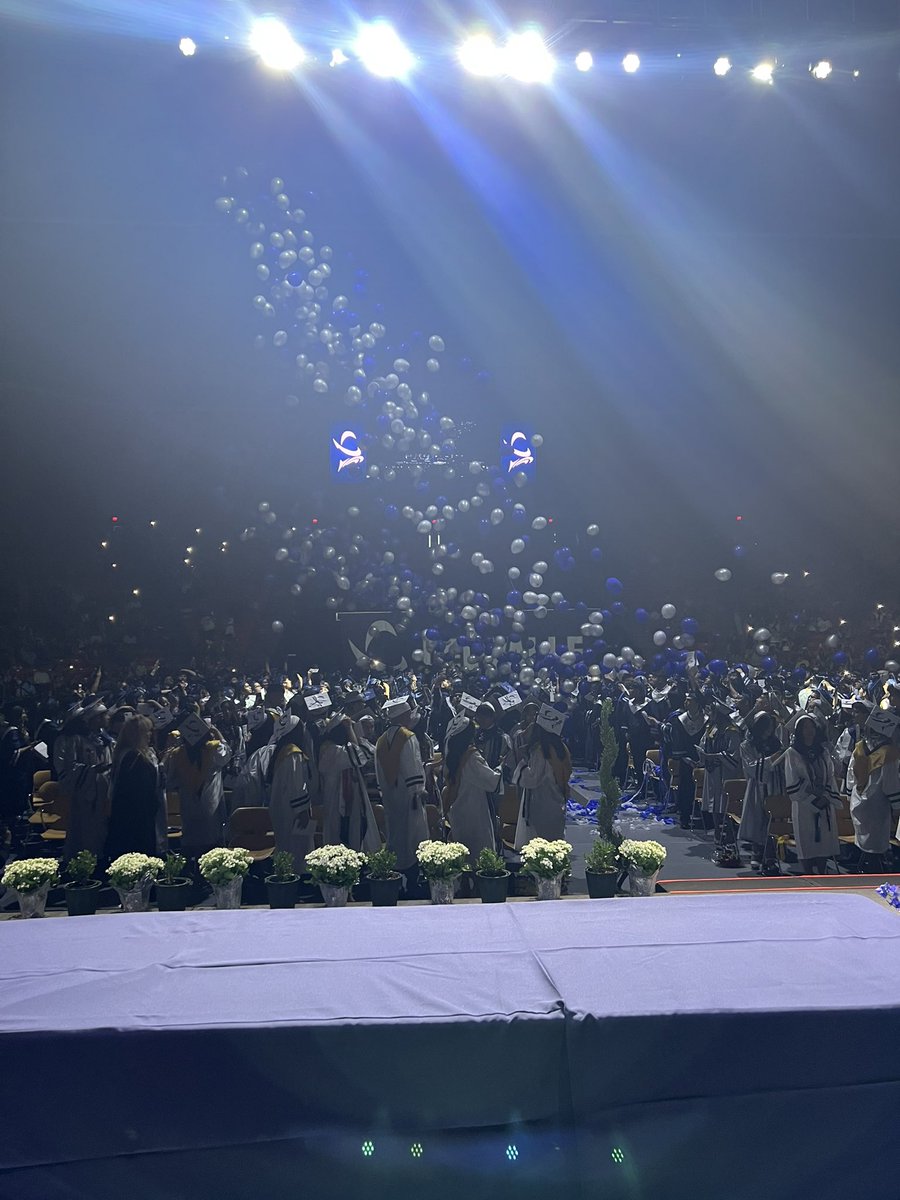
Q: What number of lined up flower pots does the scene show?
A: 13